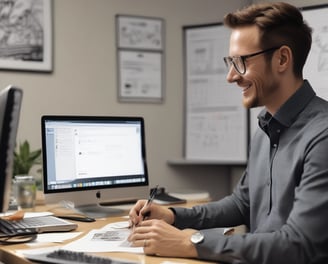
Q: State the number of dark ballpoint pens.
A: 1